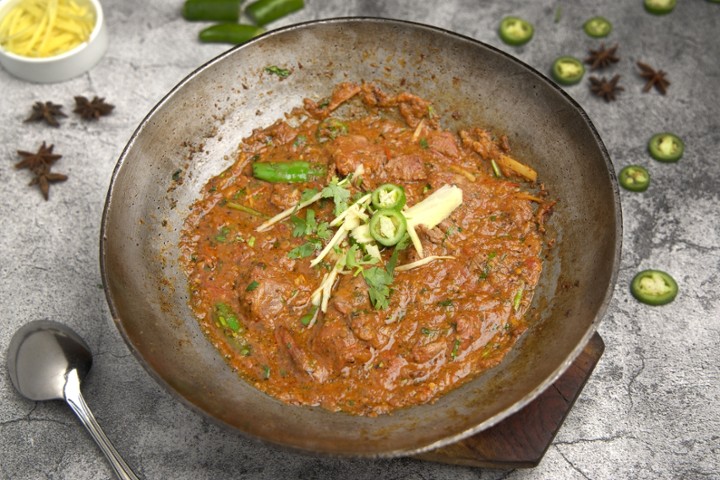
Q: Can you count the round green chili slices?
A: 9